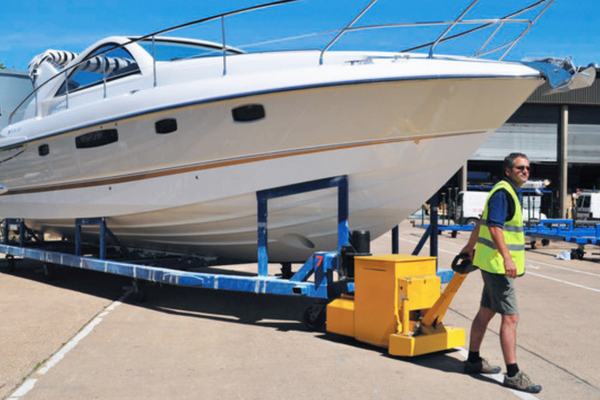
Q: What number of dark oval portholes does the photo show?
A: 4